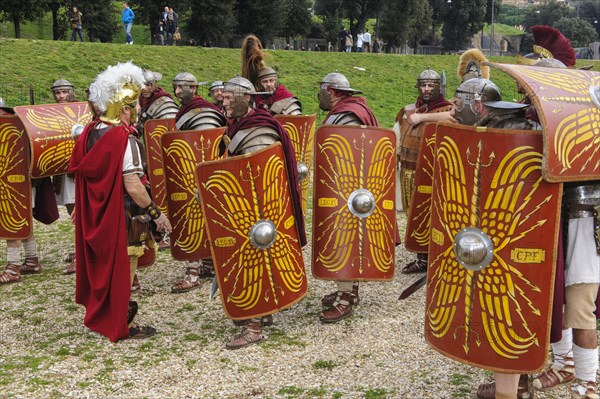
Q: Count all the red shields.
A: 10